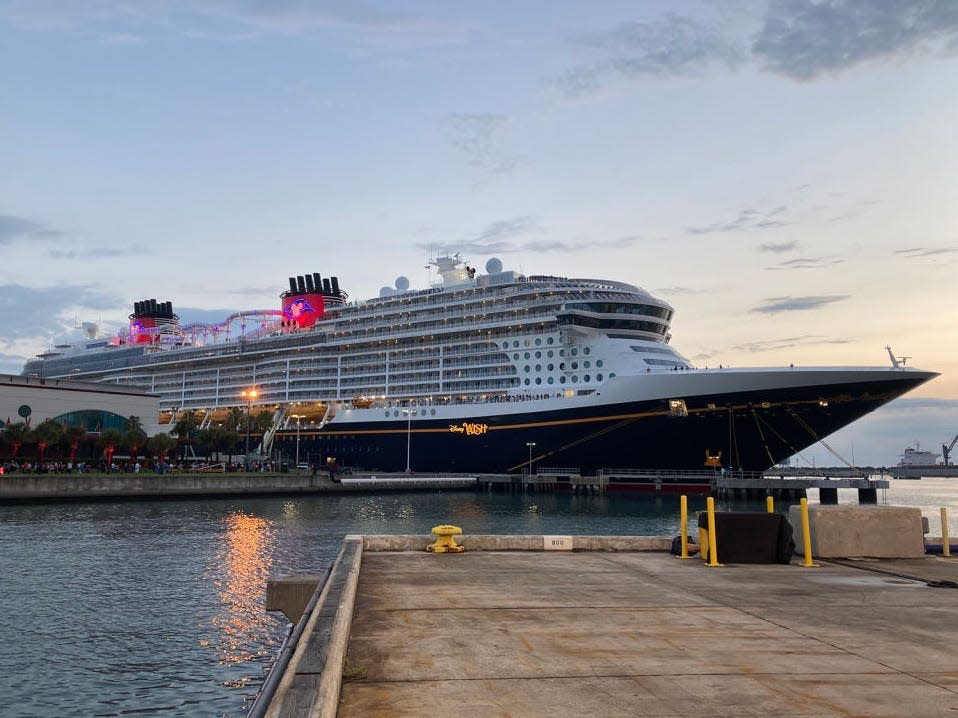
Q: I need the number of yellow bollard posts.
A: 5